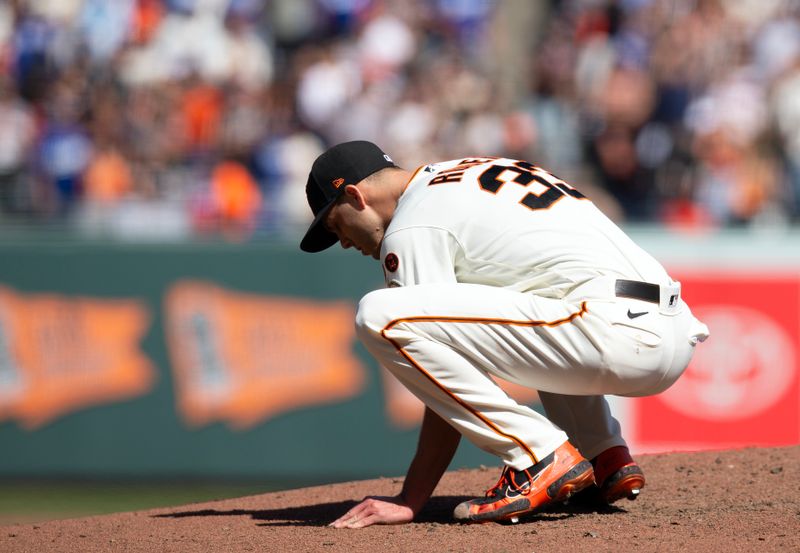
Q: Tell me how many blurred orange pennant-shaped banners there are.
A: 3